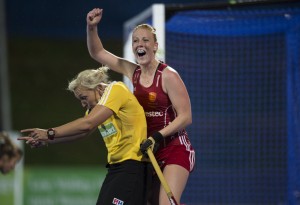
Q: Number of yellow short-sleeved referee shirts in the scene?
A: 1